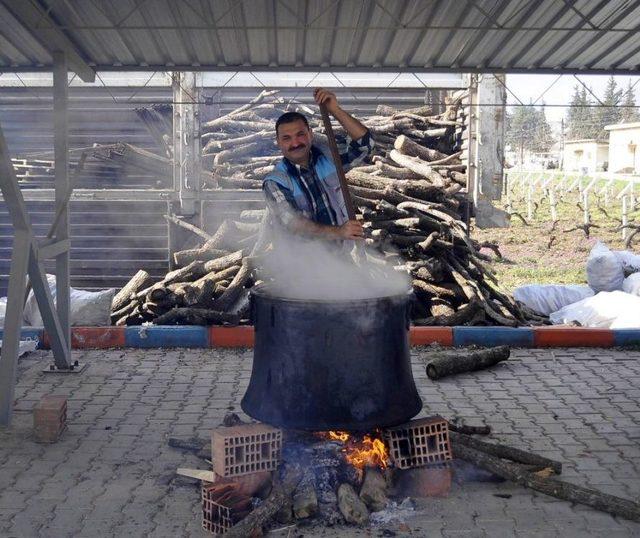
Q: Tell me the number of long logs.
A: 2